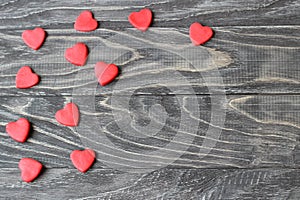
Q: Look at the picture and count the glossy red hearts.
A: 11